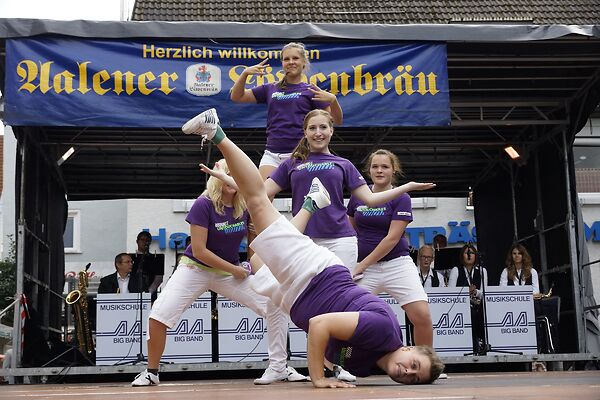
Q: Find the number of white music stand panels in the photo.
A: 7